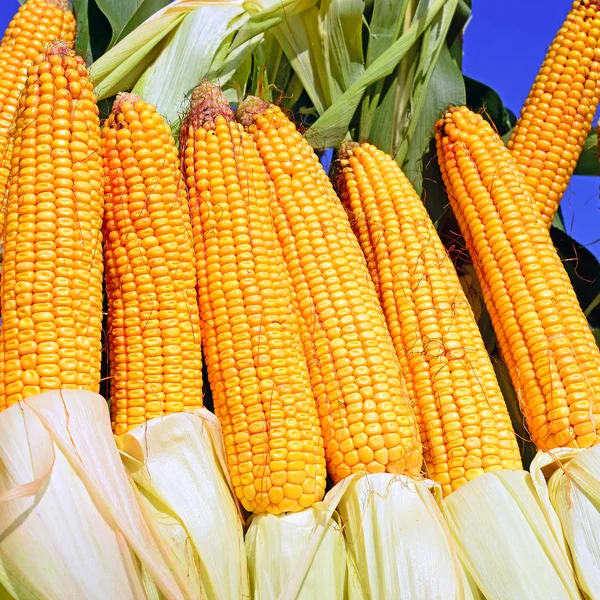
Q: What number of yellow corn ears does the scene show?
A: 8